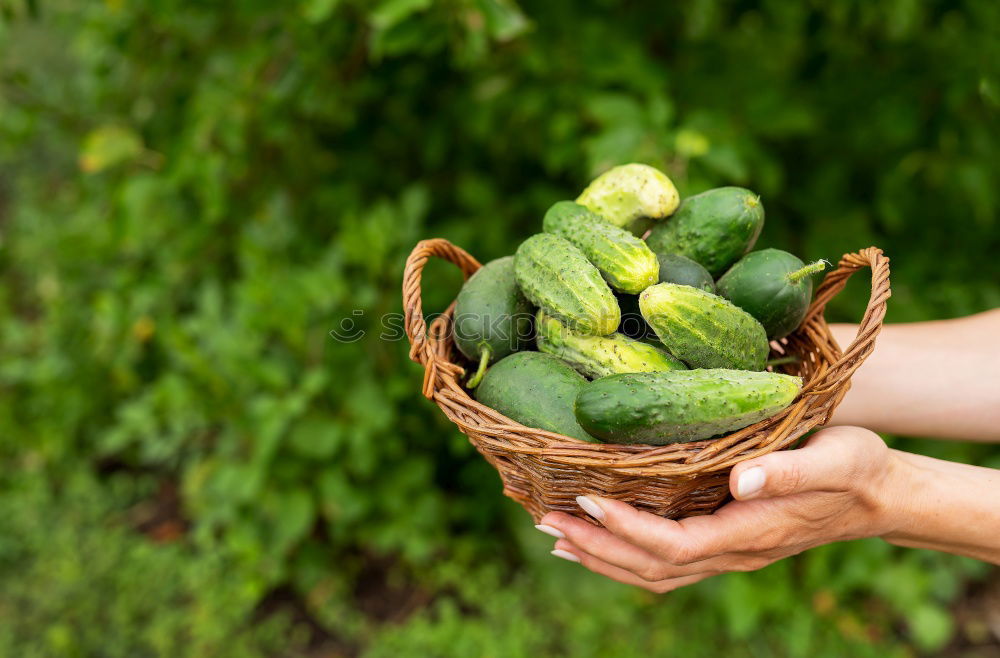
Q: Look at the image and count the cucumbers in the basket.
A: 11